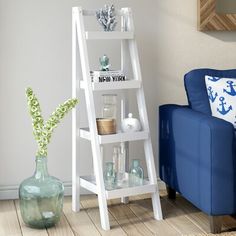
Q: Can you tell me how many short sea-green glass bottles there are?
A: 2